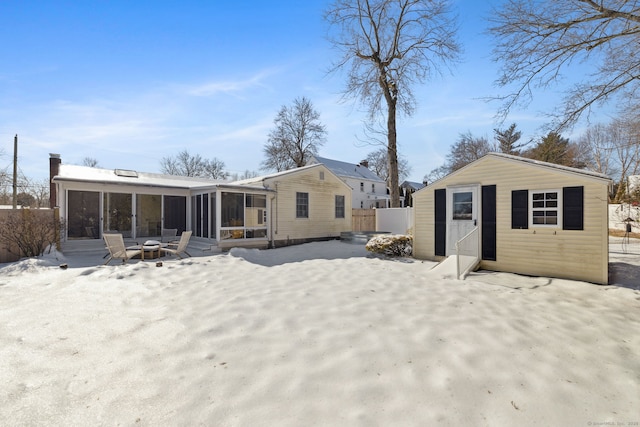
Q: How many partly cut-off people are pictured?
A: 0